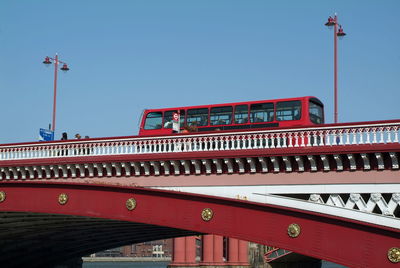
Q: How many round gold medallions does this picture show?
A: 6